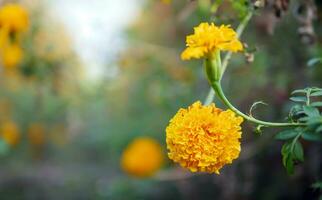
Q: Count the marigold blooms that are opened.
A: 2